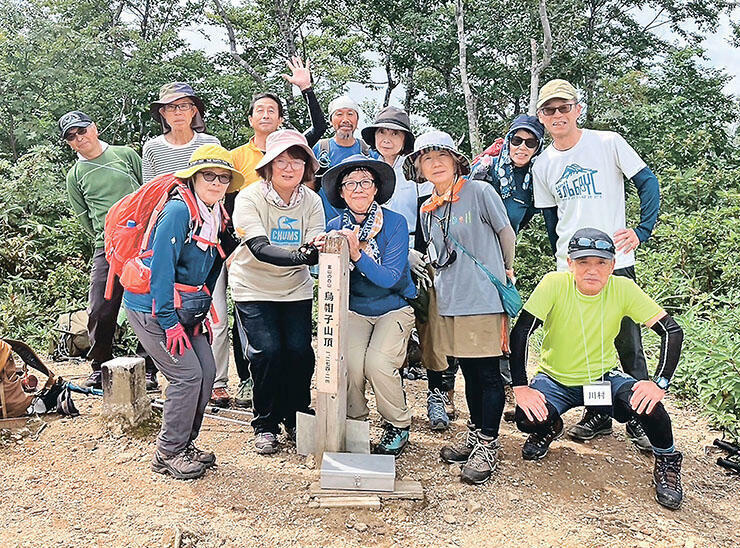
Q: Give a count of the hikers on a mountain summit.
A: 12